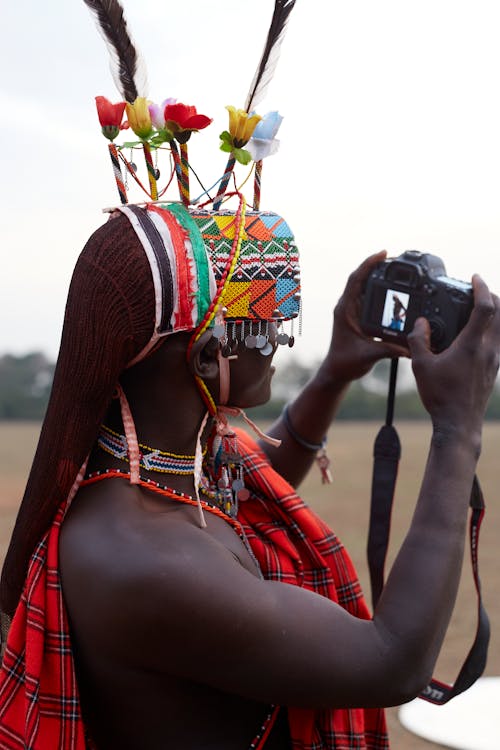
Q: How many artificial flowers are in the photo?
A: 6